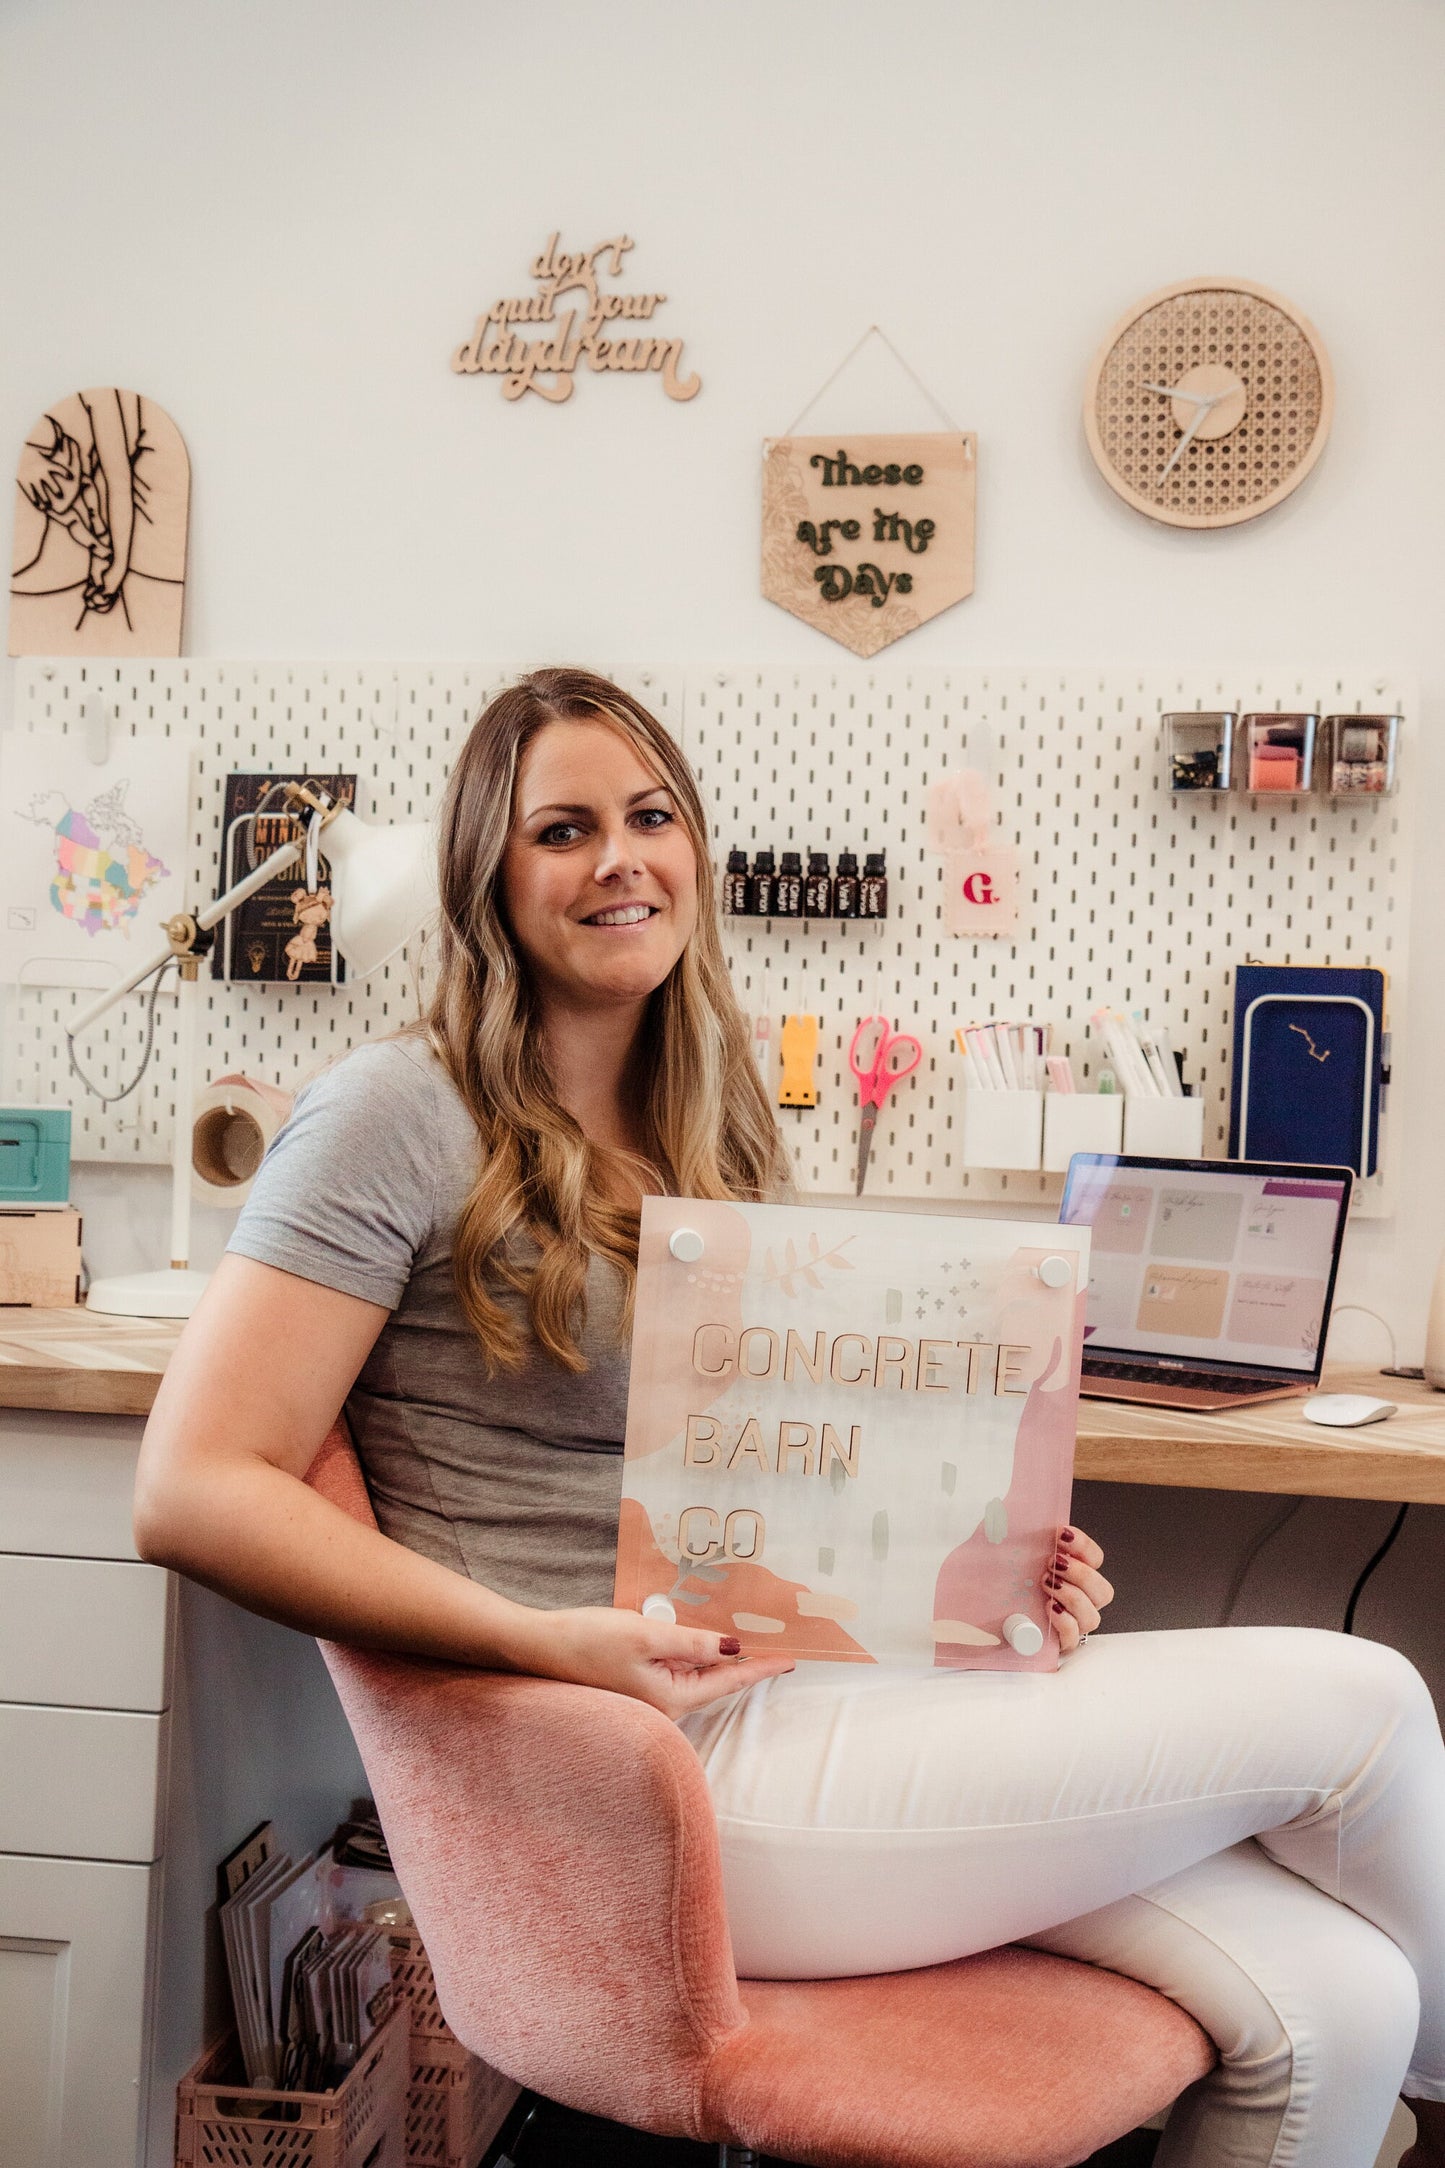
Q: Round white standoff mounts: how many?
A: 4